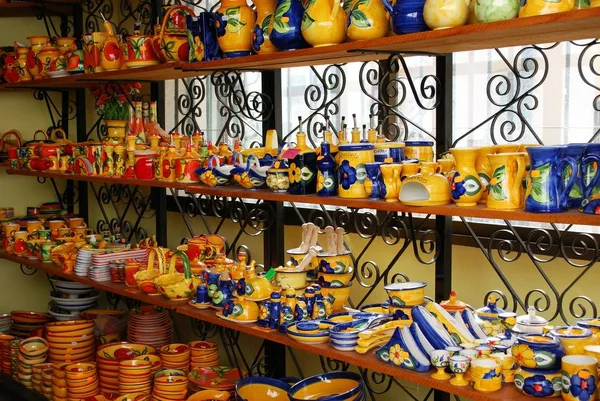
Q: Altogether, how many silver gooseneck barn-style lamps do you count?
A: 0